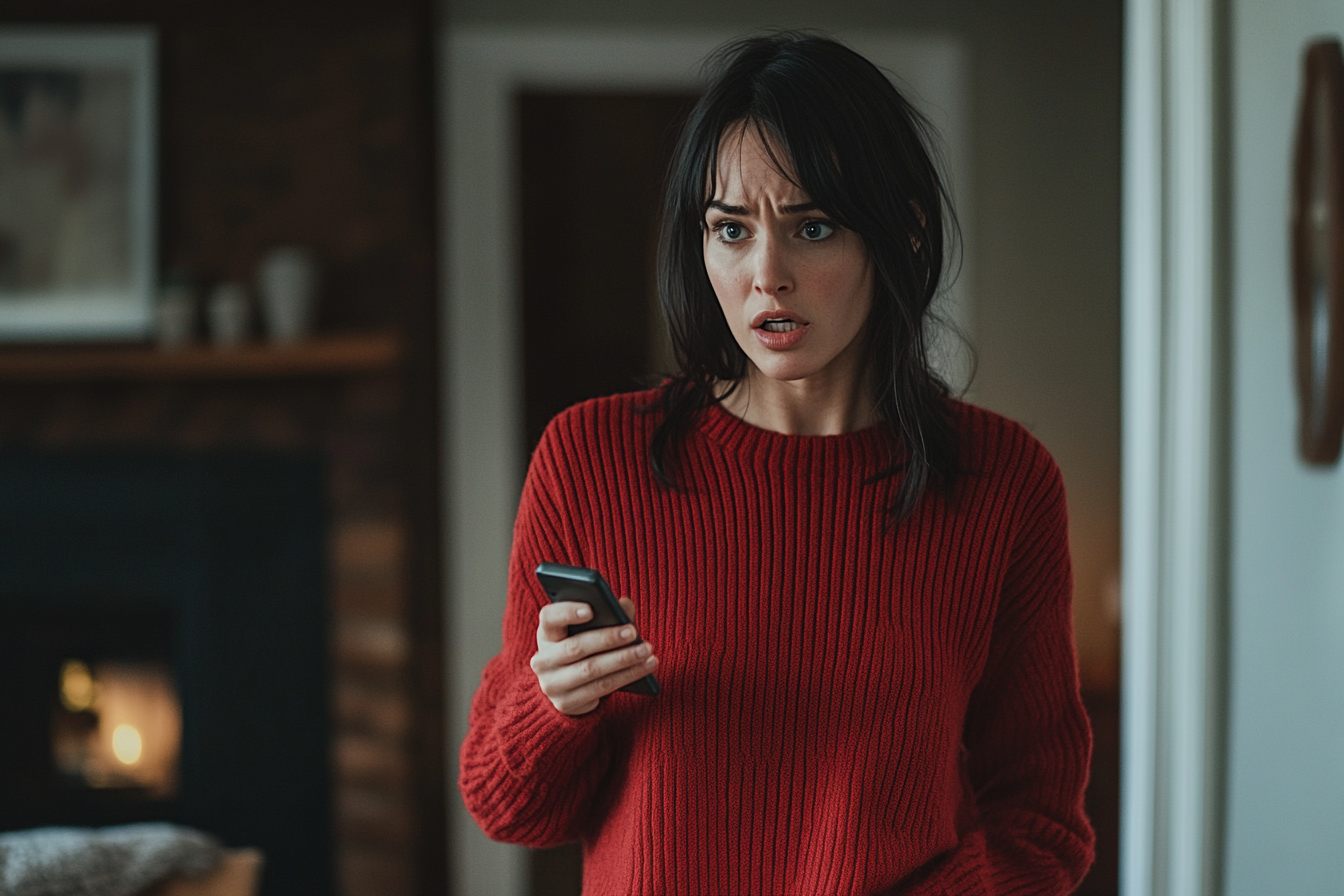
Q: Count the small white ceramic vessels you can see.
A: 3